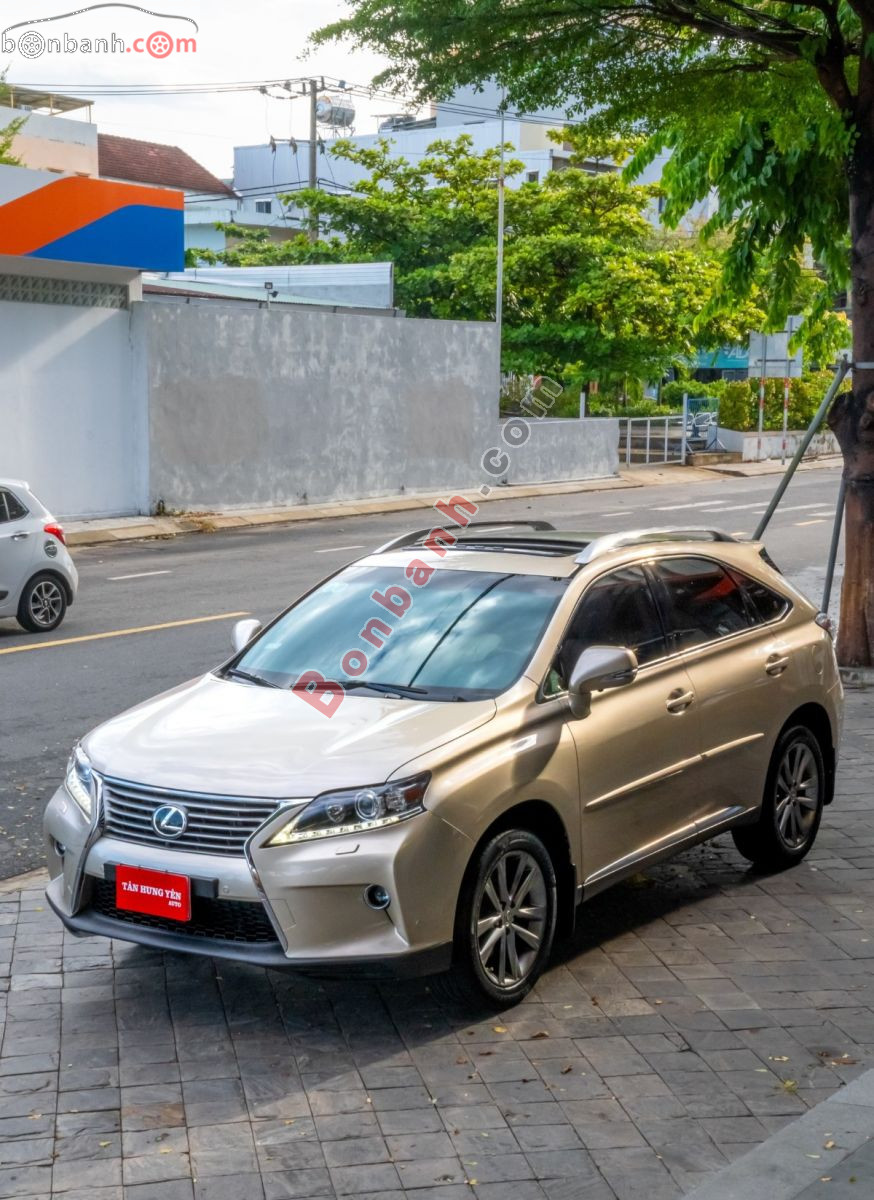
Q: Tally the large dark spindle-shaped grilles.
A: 1